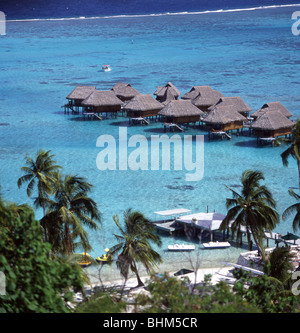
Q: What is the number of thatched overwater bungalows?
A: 12